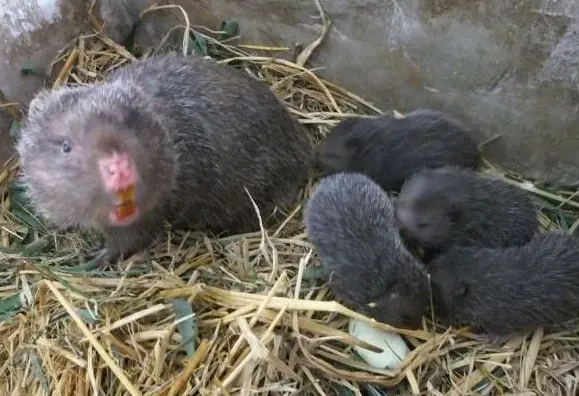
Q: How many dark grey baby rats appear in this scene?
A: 4